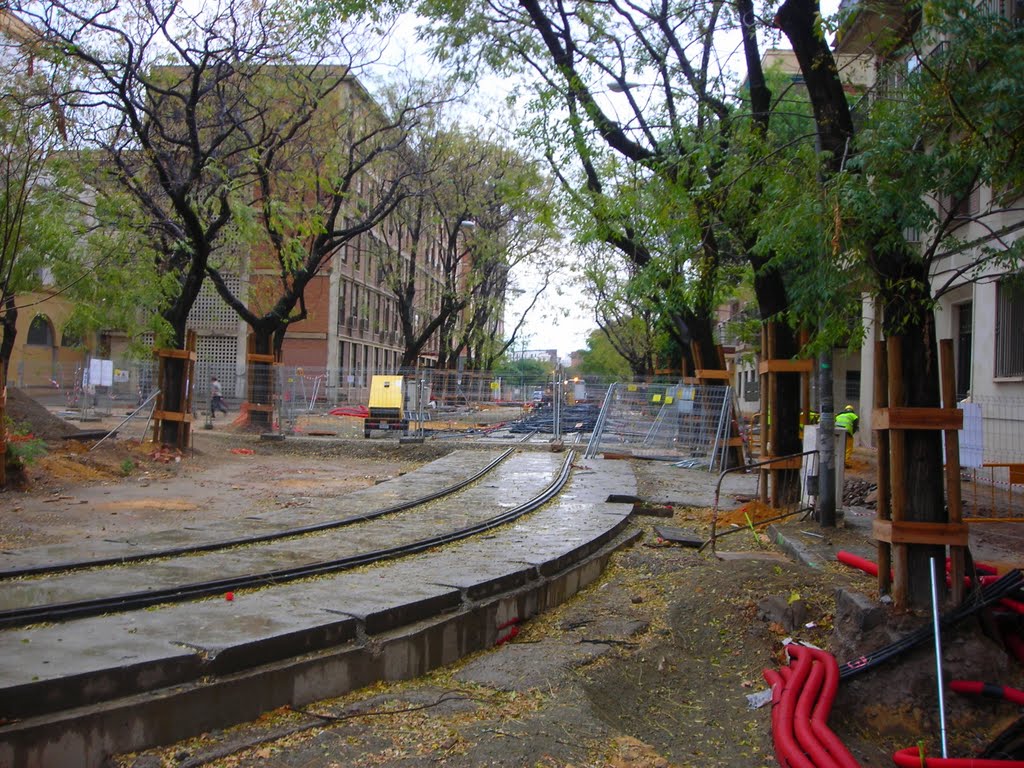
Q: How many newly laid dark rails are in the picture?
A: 2